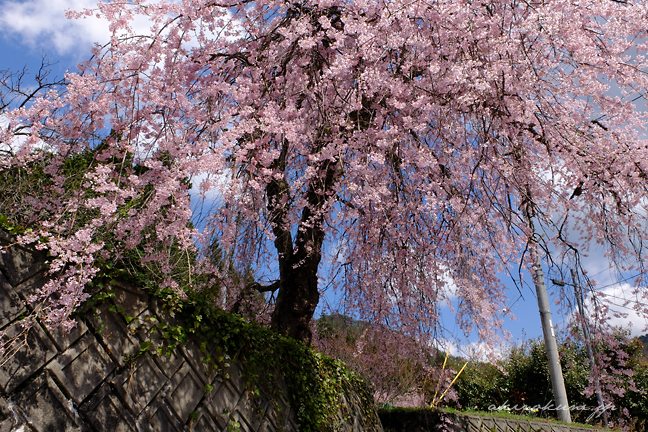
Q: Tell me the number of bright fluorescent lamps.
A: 0